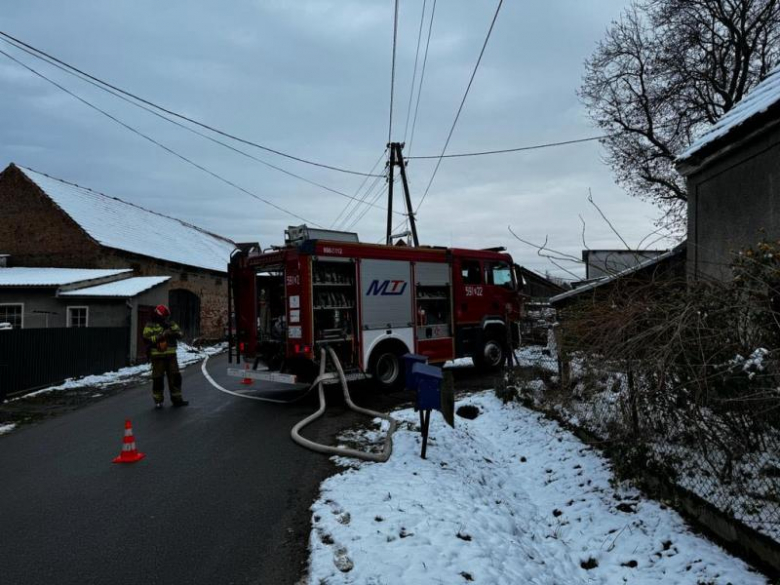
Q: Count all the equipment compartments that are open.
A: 3